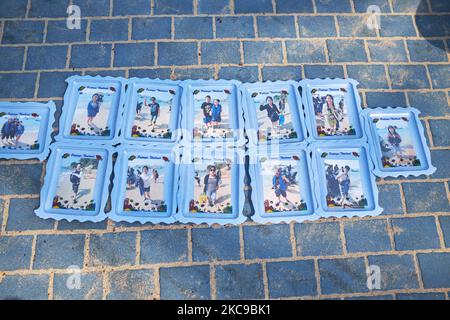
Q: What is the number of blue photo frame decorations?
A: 12